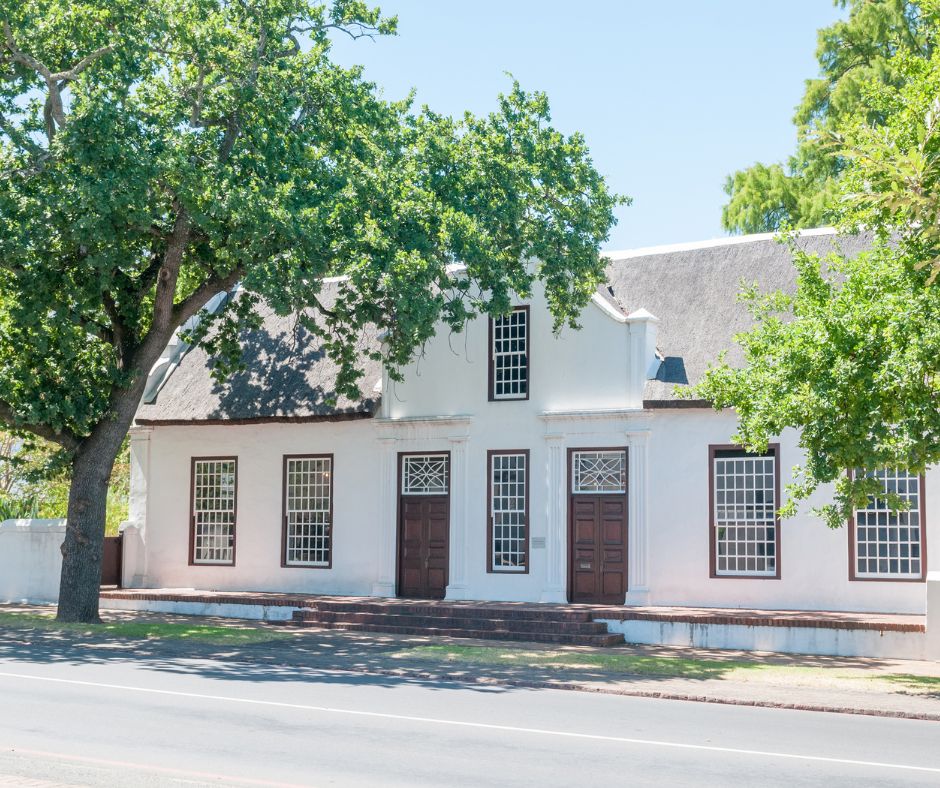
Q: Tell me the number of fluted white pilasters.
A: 4